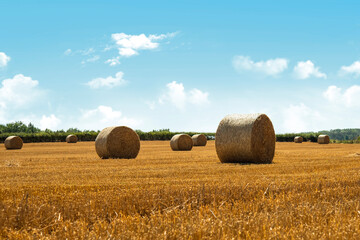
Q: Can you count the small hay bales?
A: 6